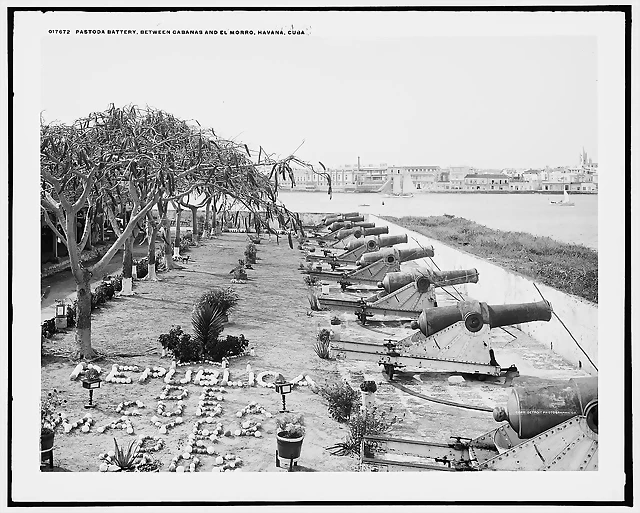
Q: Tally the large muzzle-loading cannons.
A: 9